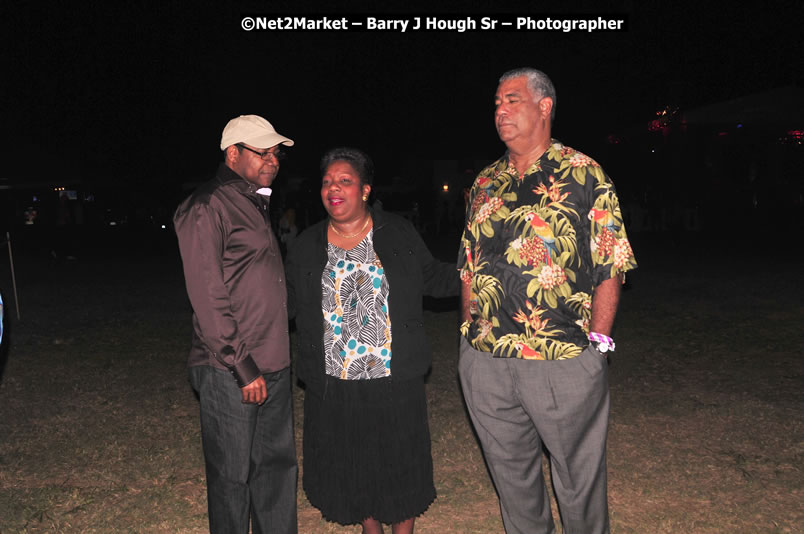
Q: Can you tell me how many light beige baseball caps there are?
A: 1